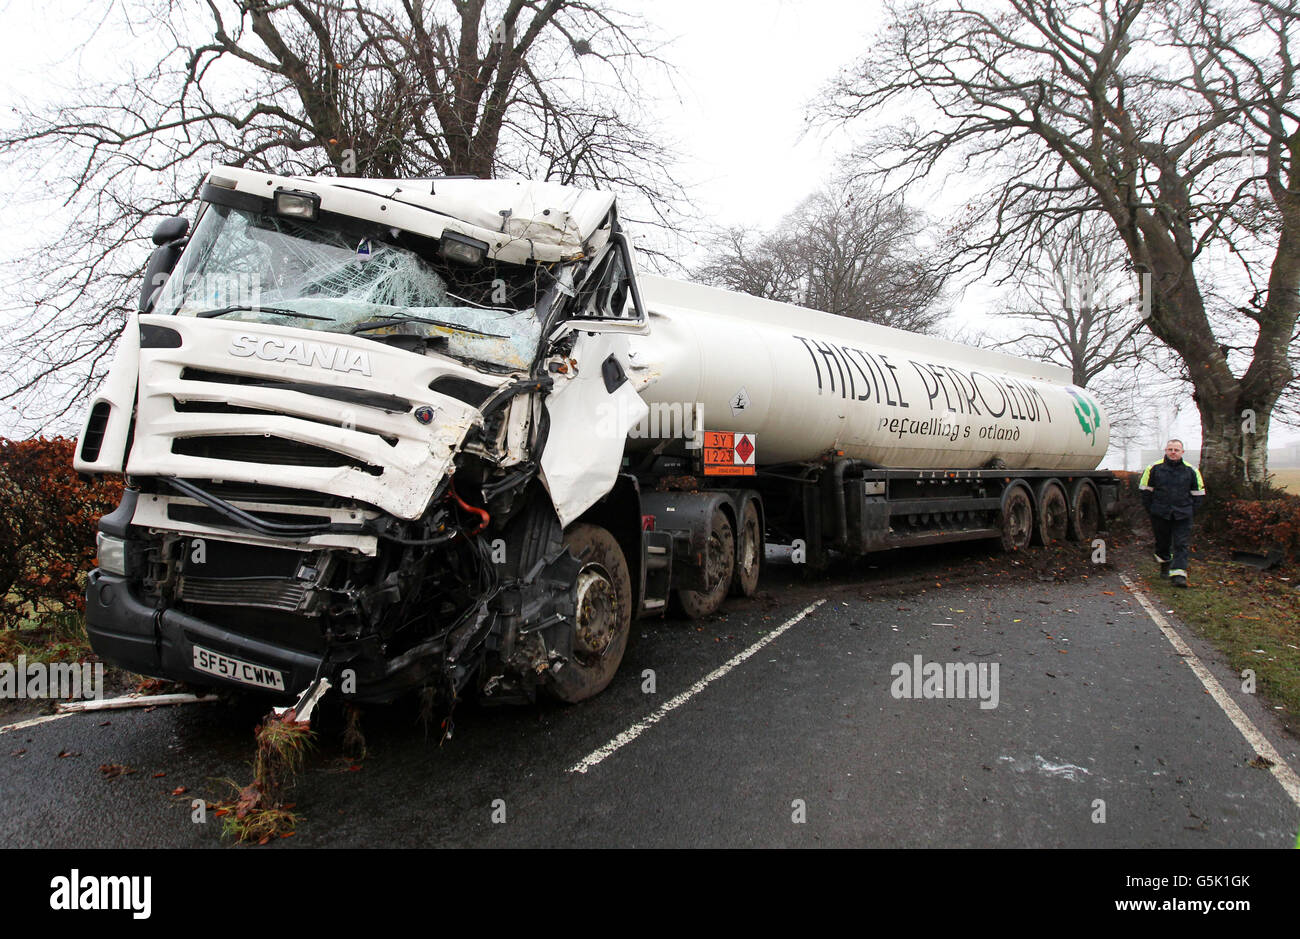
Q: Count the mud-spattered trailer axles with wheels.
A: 3